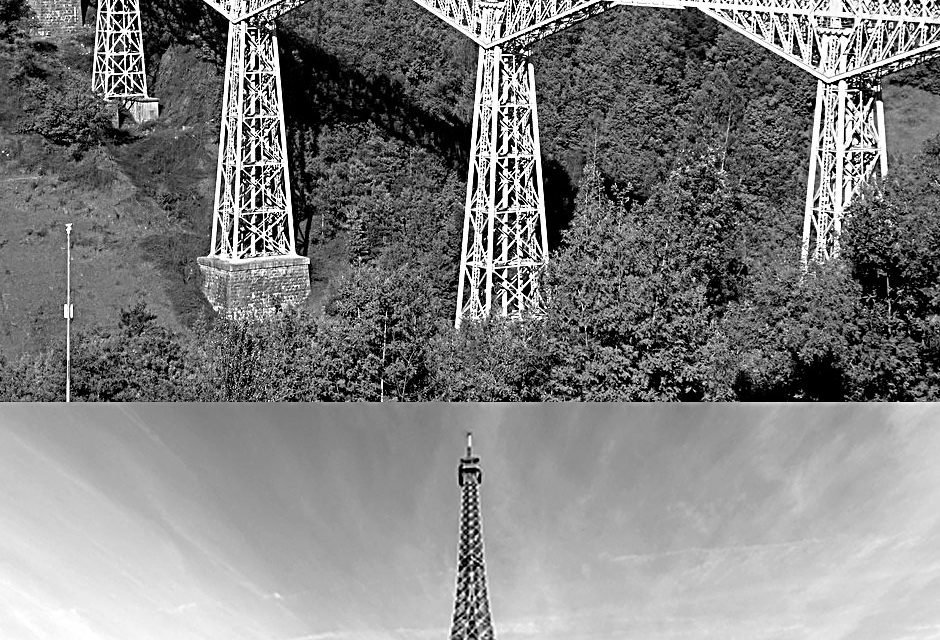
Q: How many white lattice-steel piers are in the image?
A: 4